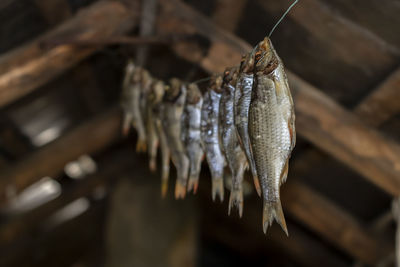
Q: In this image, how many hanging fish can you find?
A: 10